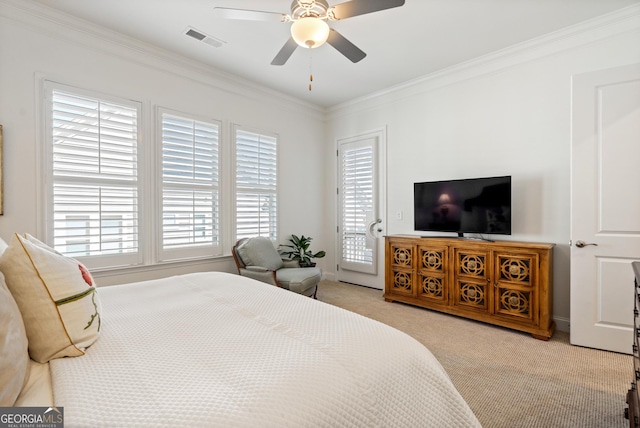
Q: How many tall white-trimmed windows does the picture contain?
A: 3